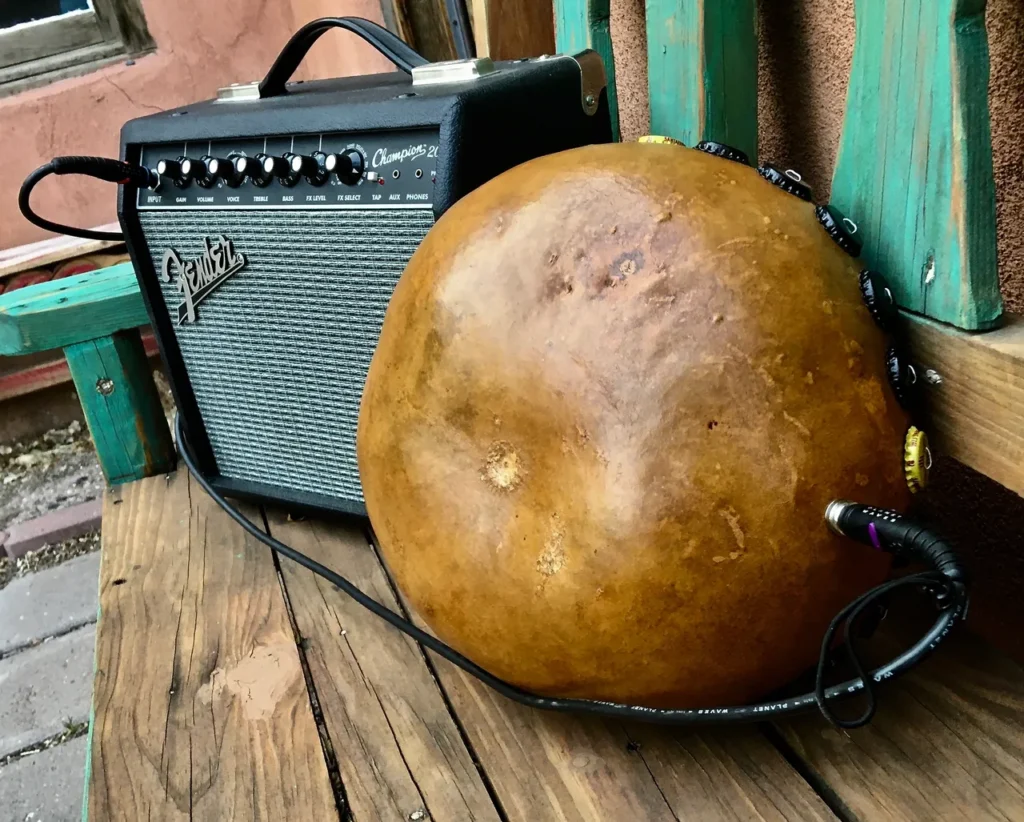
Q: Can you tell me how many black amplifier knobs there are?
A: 7